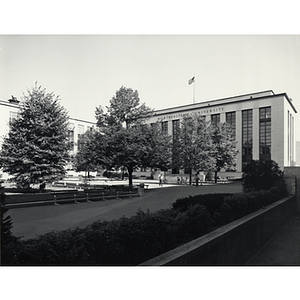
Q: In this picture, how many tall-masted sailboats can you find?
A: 0